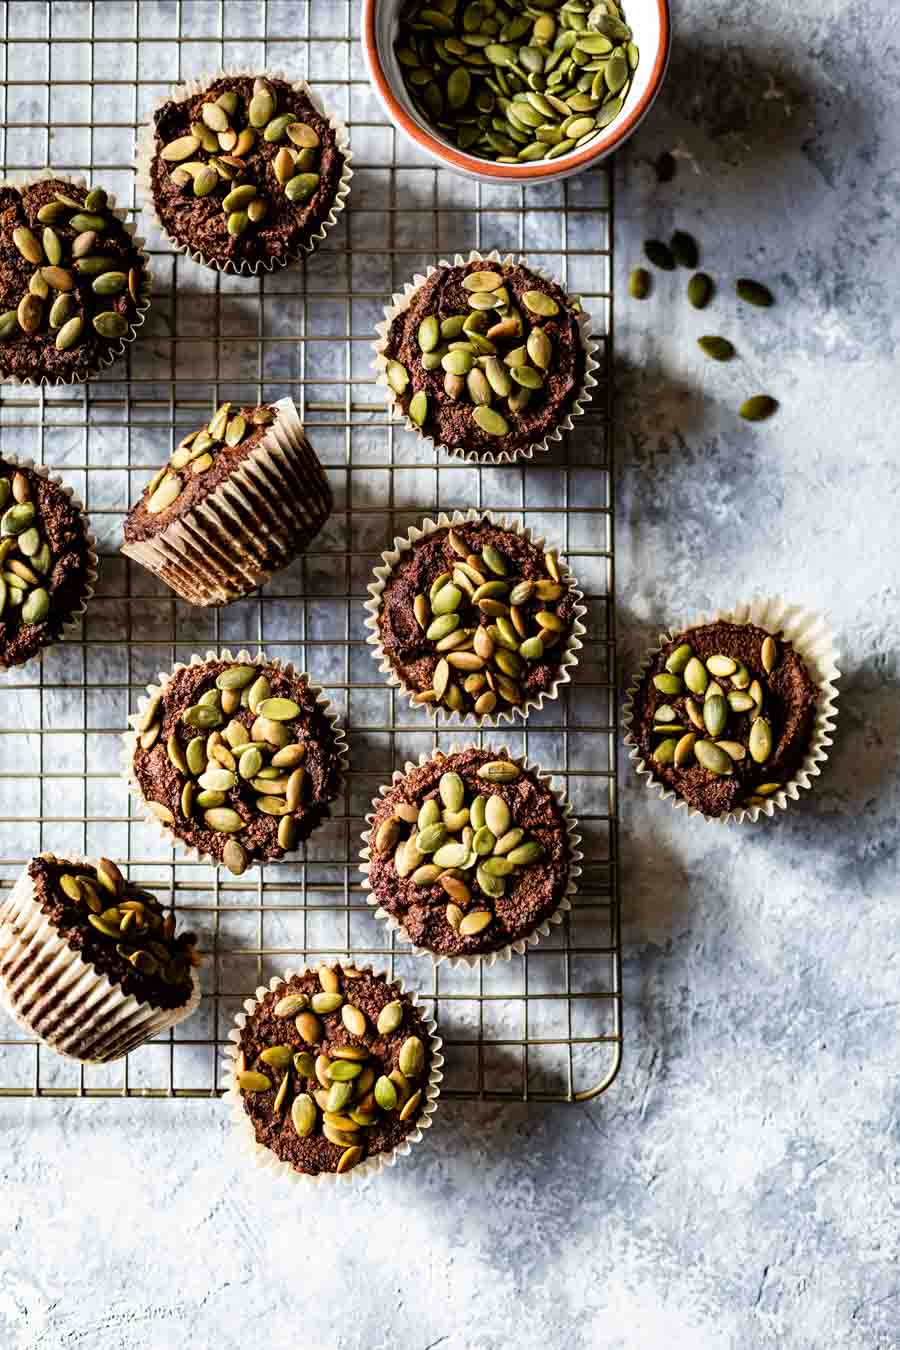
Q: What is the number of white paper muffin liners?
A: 11